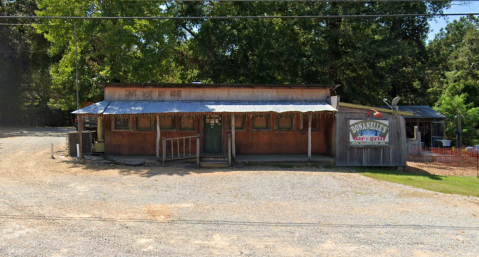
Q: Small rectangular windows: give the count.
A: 8